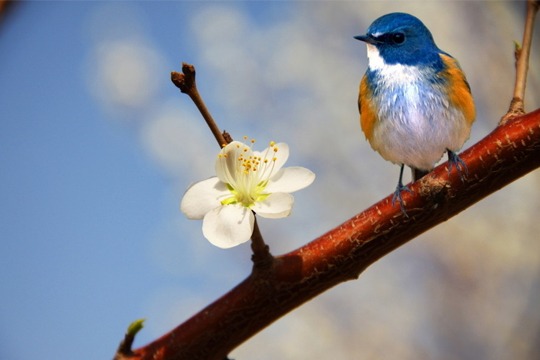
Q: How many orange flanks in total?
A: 2